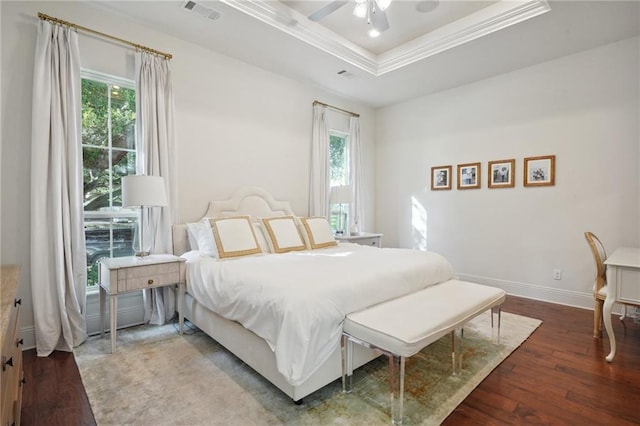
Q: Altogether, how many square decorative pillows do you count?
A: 3